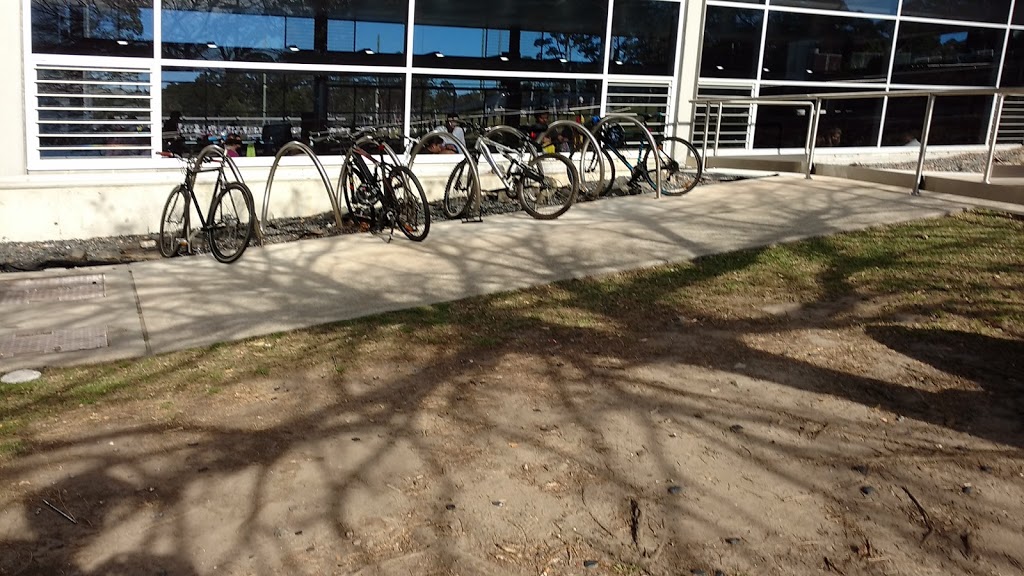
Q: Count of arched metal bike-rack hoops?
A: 7